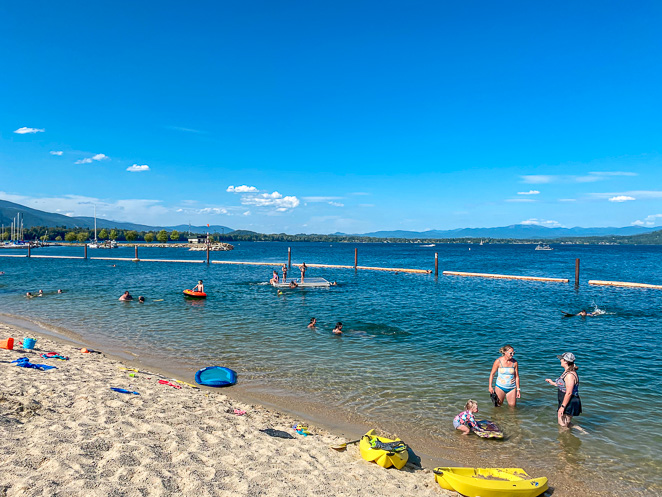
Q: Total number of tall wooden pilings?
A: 8